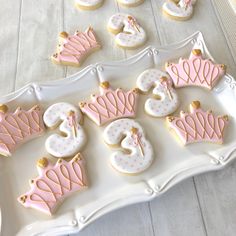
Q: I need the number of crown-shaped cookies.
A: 6